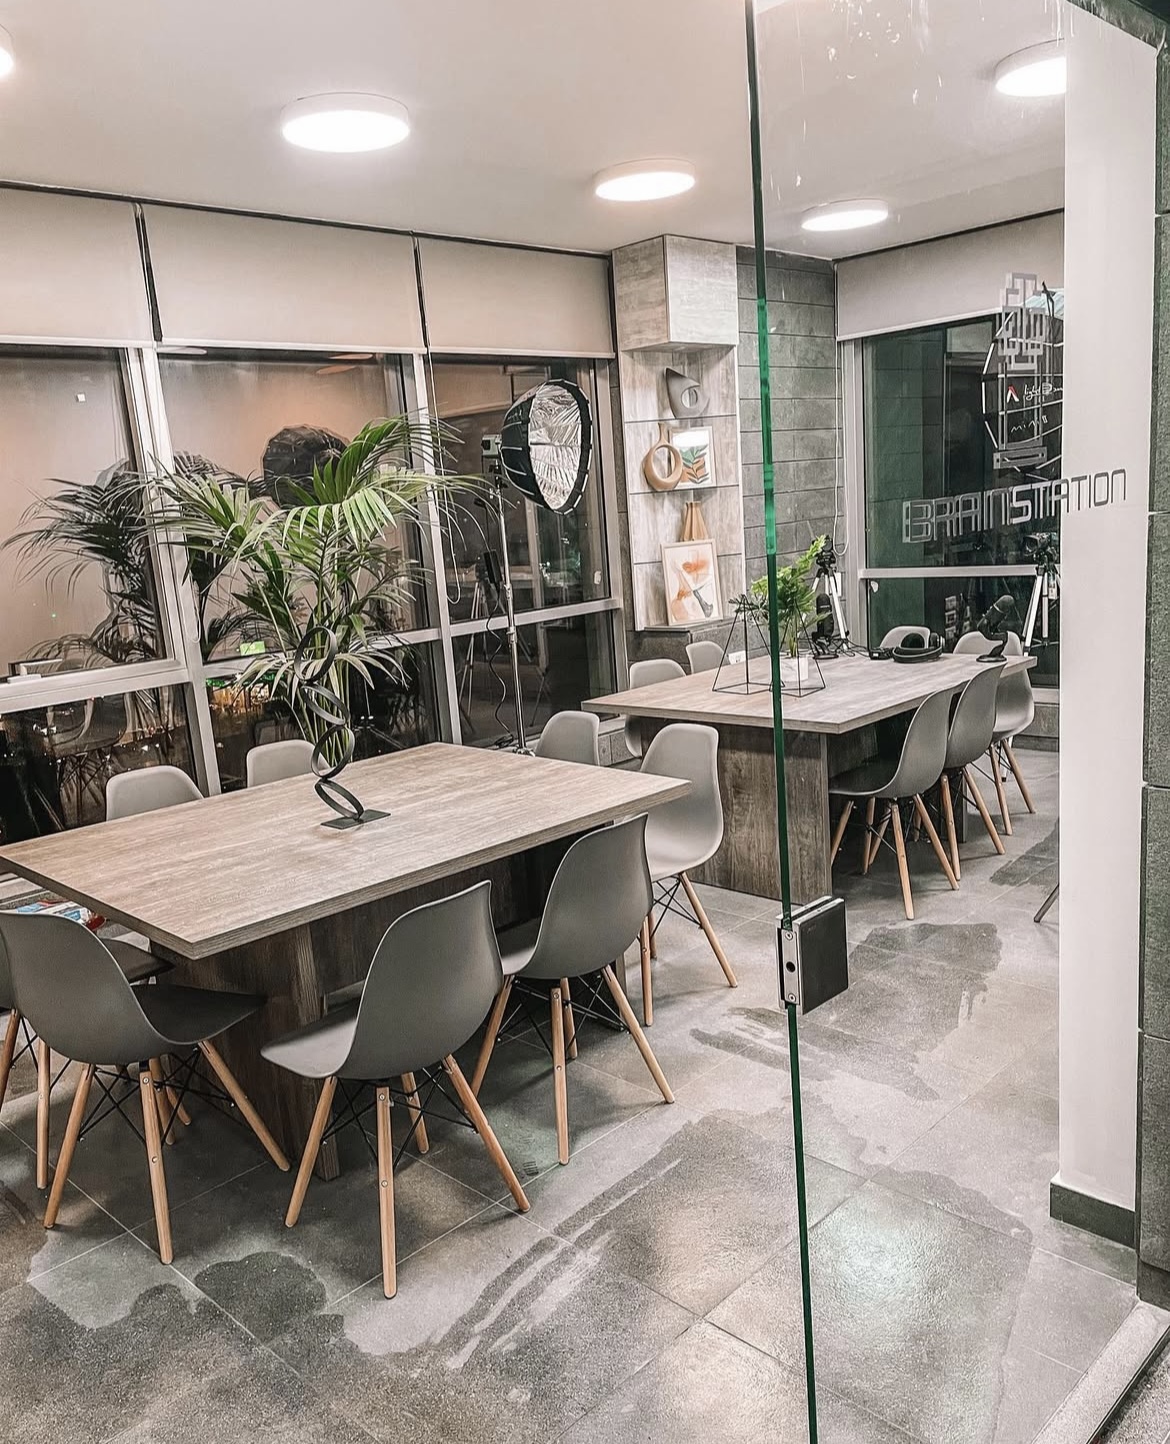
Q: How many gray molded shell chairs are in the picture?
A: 15